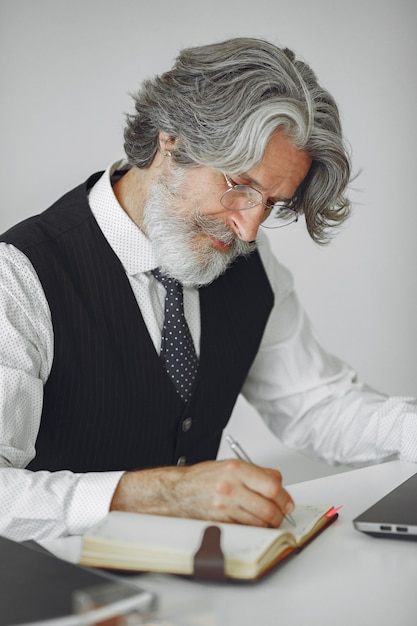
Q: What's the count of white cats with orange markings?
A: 0